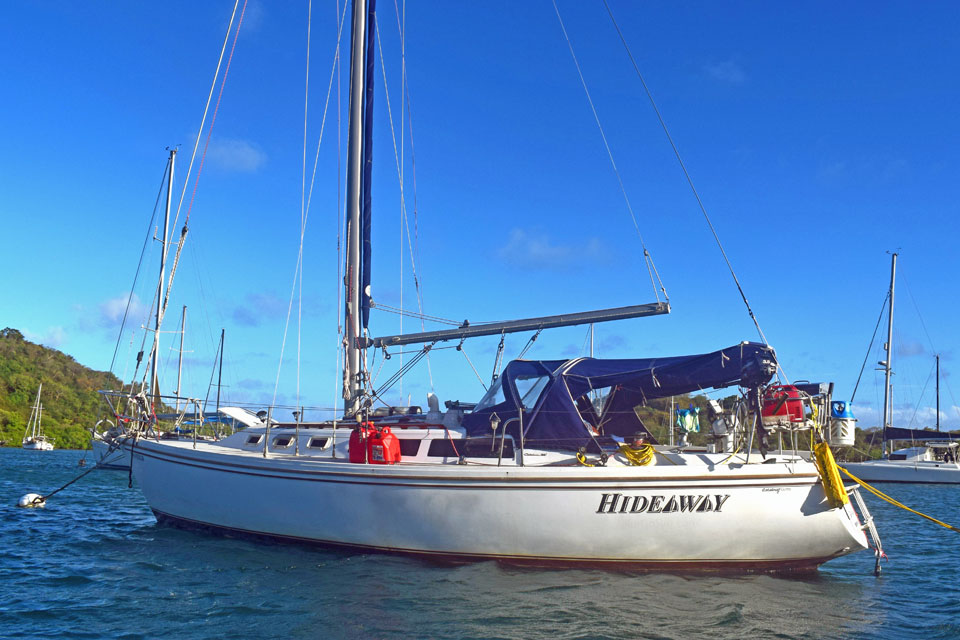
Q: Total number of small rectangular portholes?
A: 3